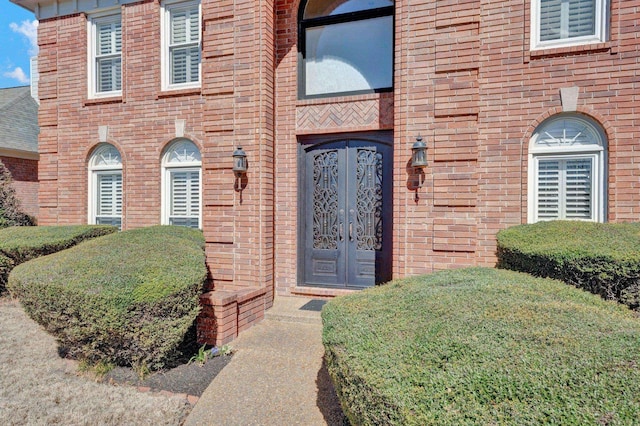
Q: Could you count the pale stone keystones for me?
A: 3